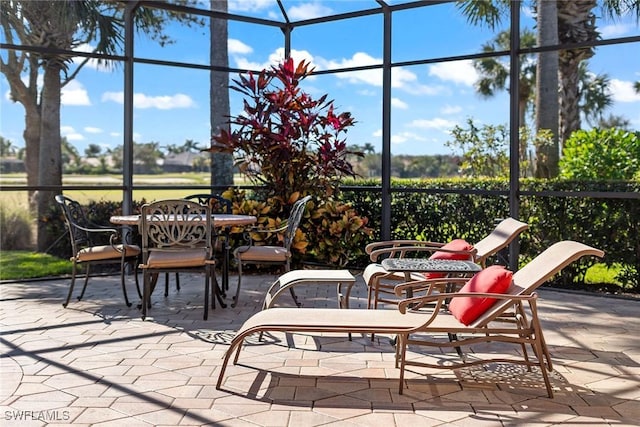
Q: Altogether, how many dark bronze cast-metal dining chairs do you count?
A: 4